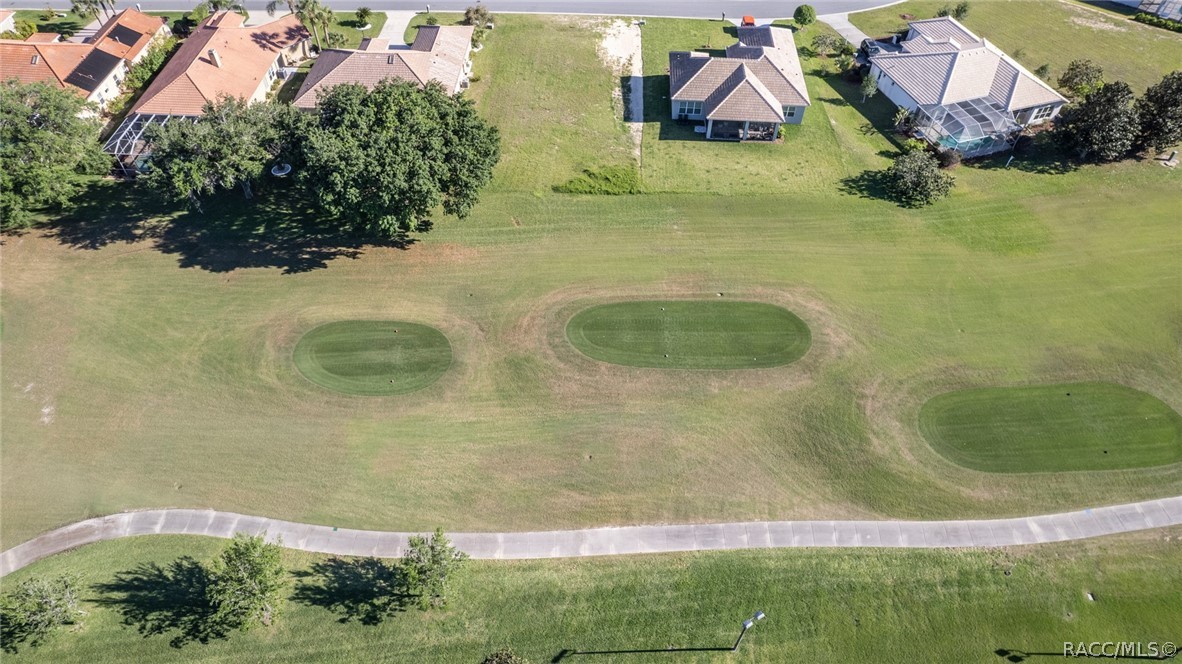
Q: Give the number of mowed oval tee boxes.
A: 3